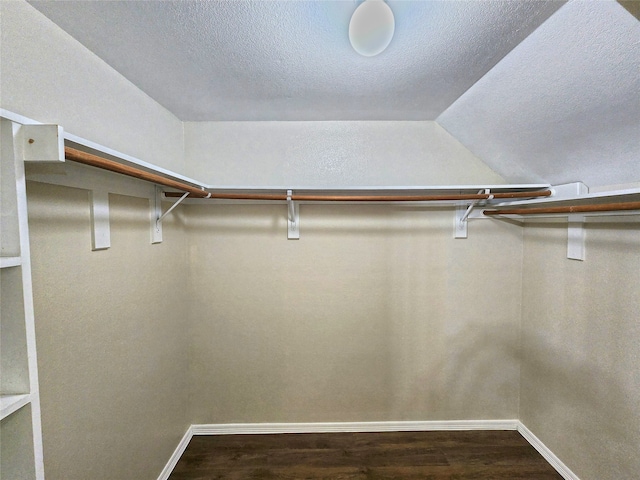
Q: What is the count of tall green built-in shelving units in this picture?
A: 0